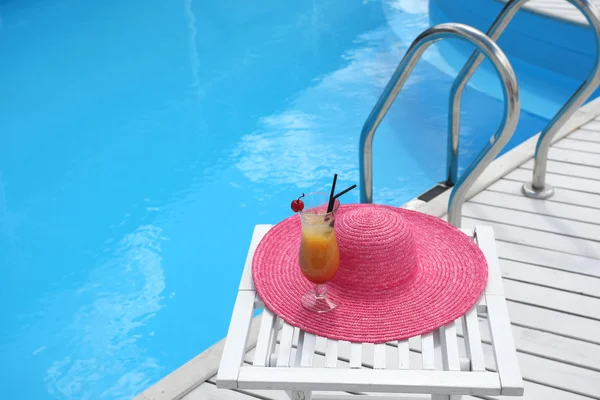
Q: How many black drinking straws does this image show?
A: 2